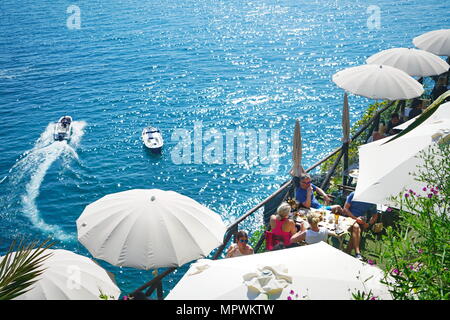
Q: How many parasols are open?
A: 8